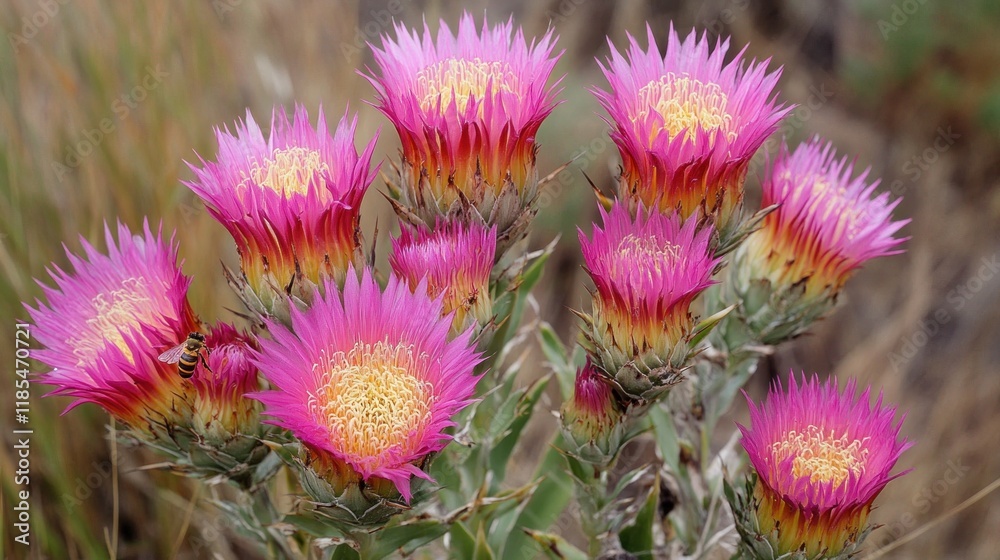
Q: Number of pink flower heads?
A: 11